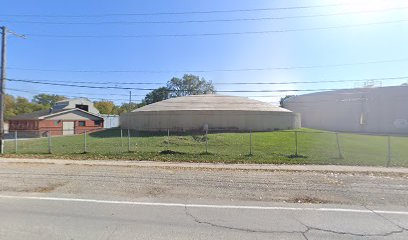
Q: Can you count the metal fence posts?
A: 11